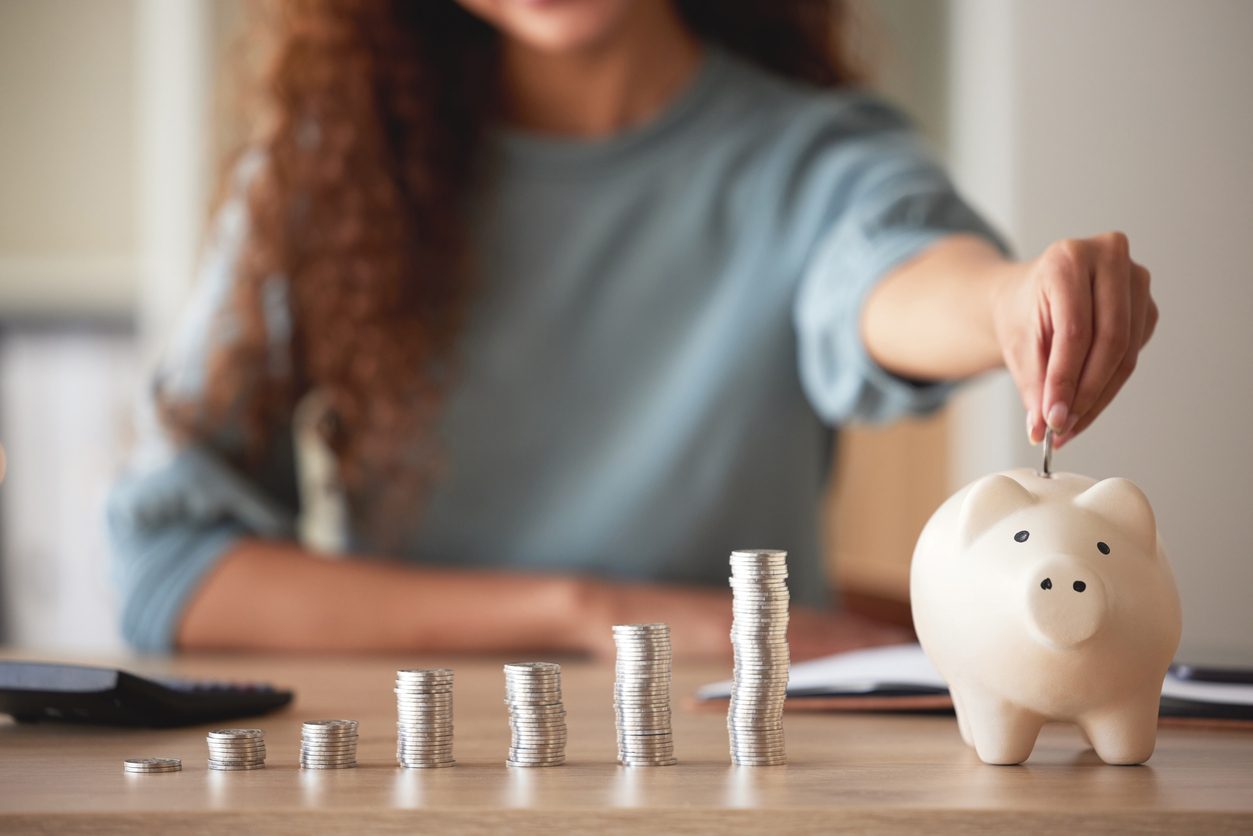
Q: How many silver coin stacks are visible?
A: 7